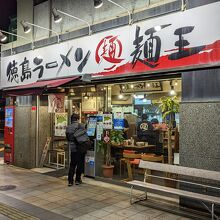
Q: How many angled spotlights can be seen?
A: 4